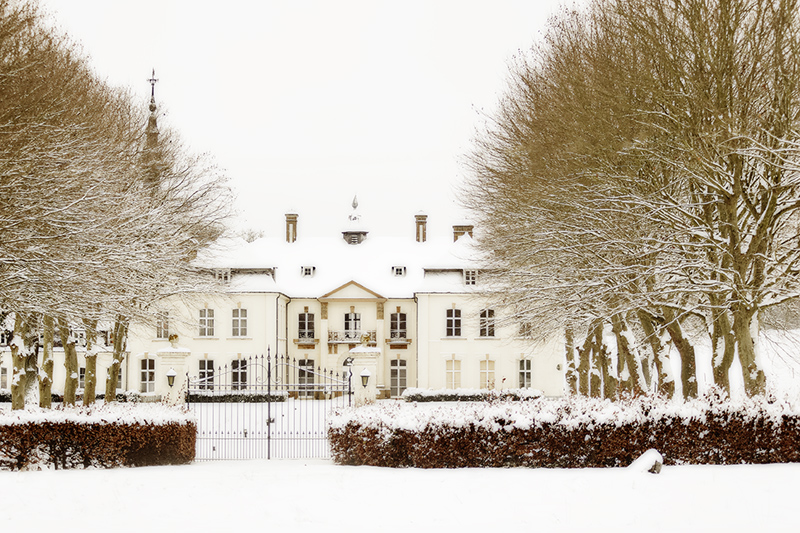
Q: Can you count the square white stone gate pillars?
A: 2